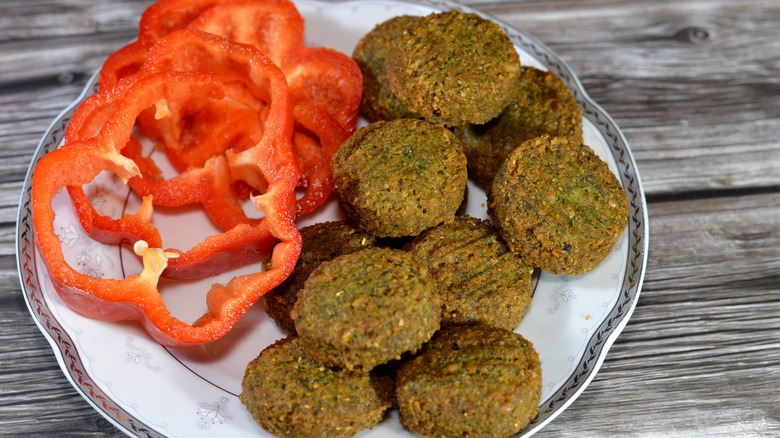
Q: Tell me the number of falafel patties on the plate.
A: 10